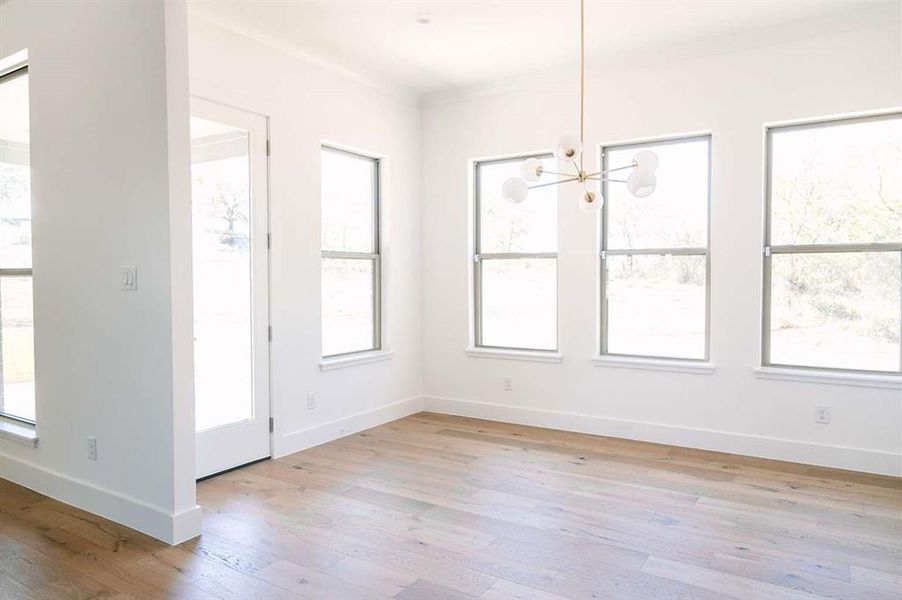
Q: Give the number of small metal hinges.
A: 4